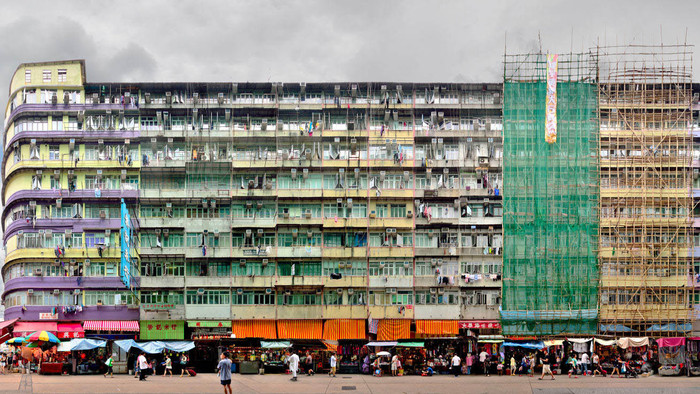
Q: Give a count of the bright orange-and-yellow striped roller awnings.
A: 5